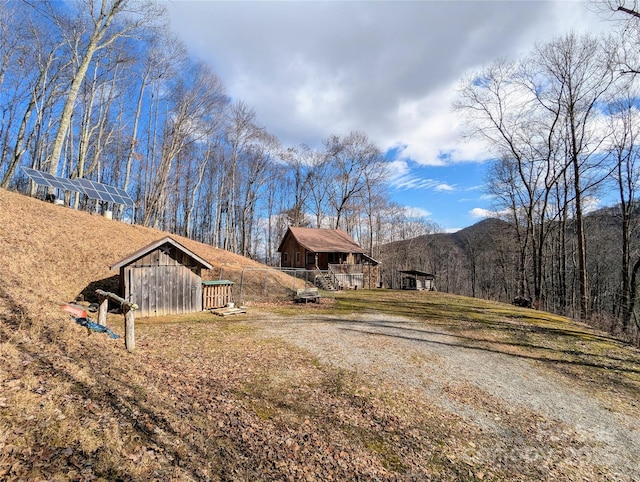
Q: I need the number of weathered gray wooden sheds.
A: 1